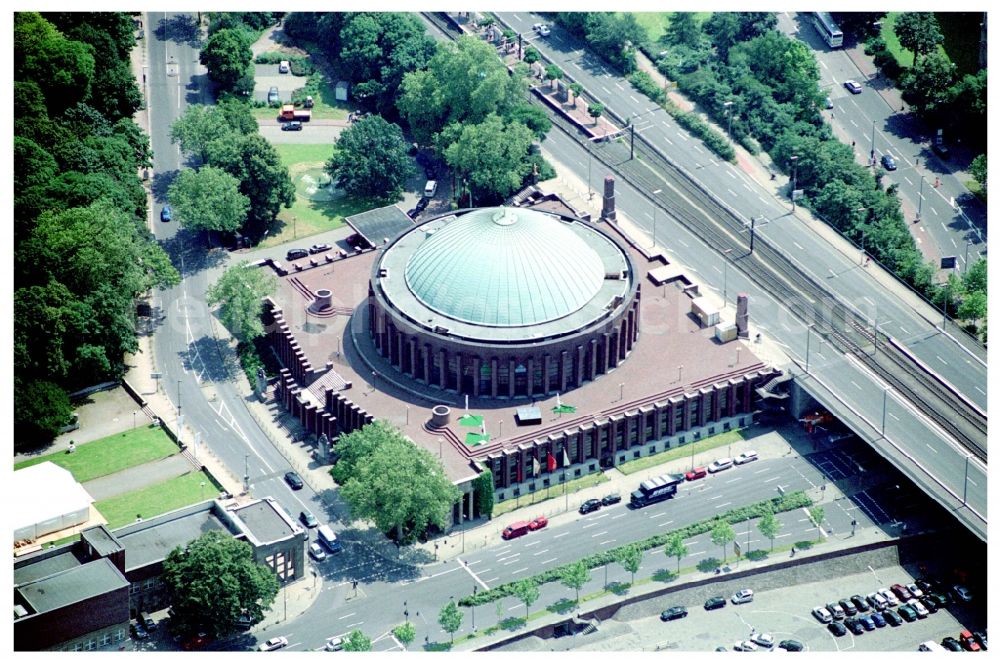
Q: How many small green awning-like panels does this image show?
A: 3